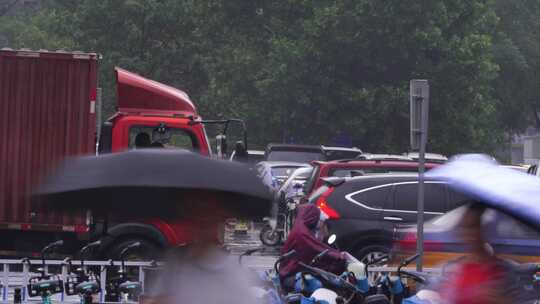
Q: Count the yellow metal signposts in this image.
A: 0